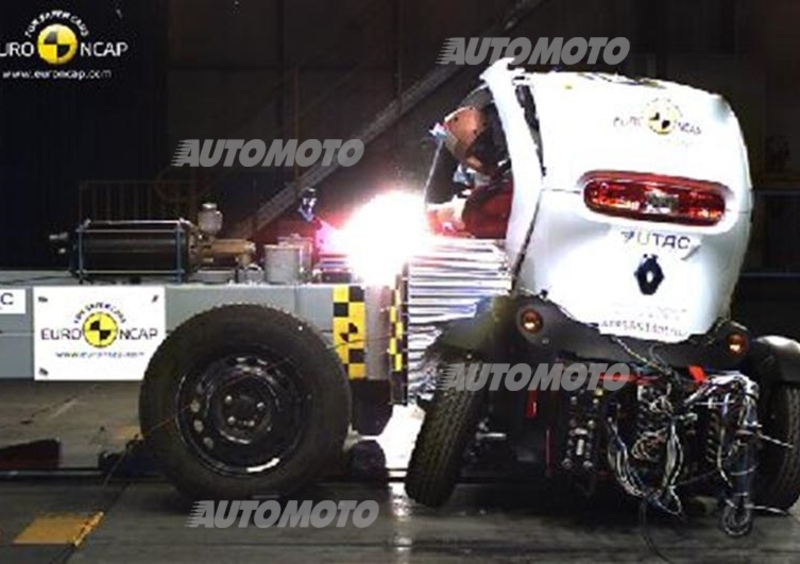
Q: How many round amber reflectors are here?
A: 2